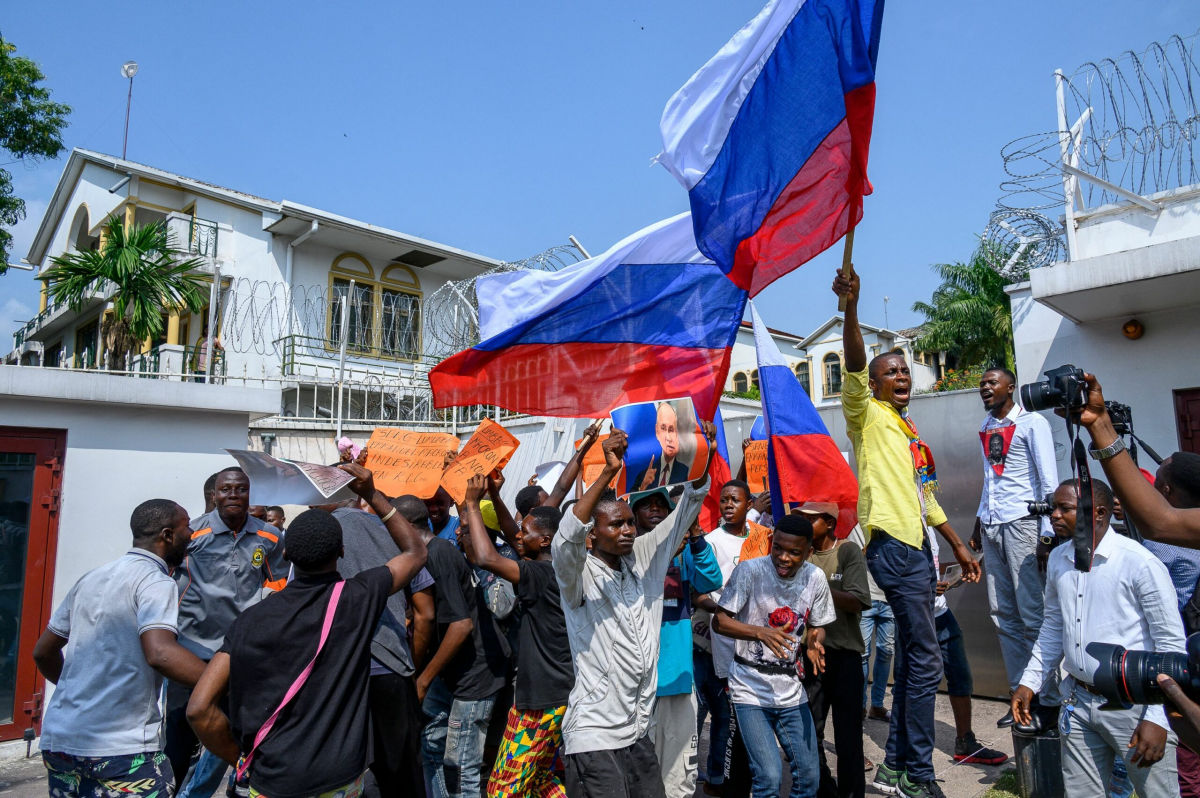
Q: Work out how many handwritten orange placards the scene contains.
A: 5